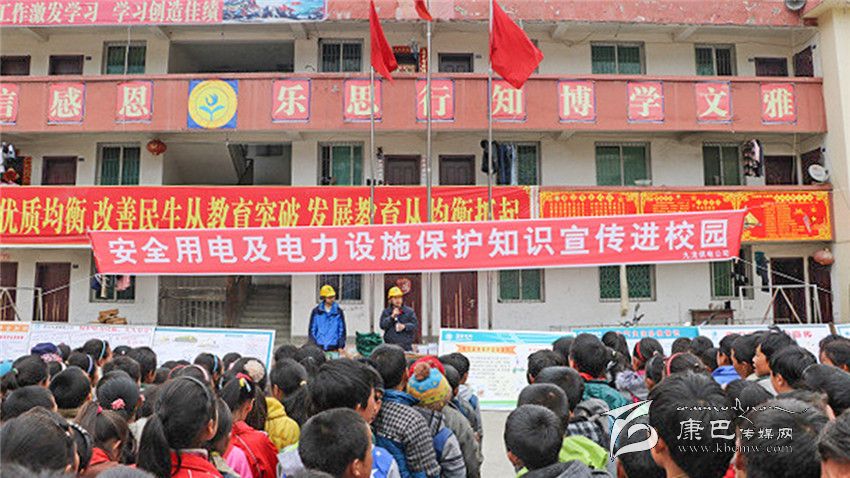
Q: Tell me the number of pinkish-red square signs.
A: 11